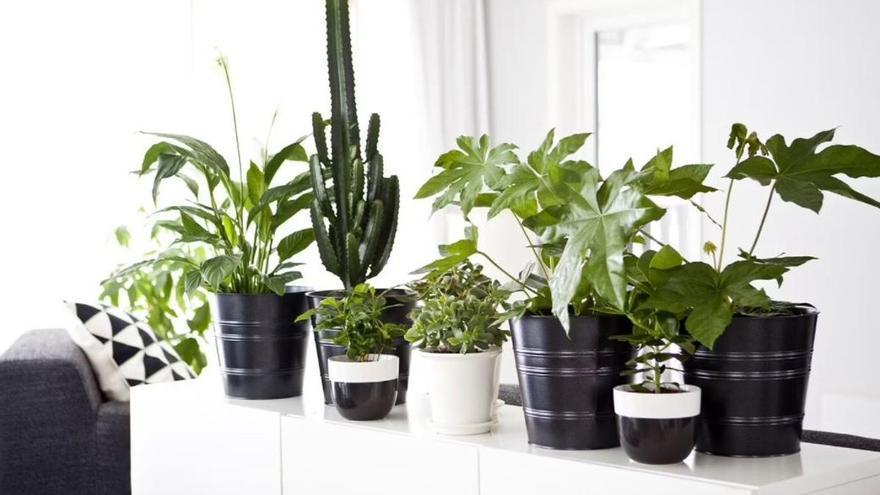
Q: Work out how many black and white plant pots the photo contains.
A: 2